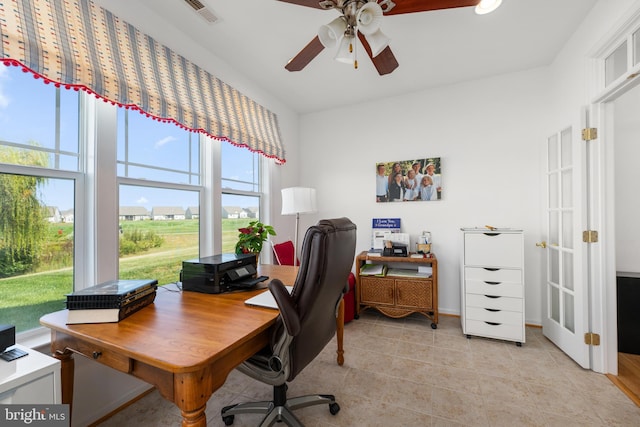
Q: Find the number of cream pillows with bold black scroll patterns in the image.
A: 0